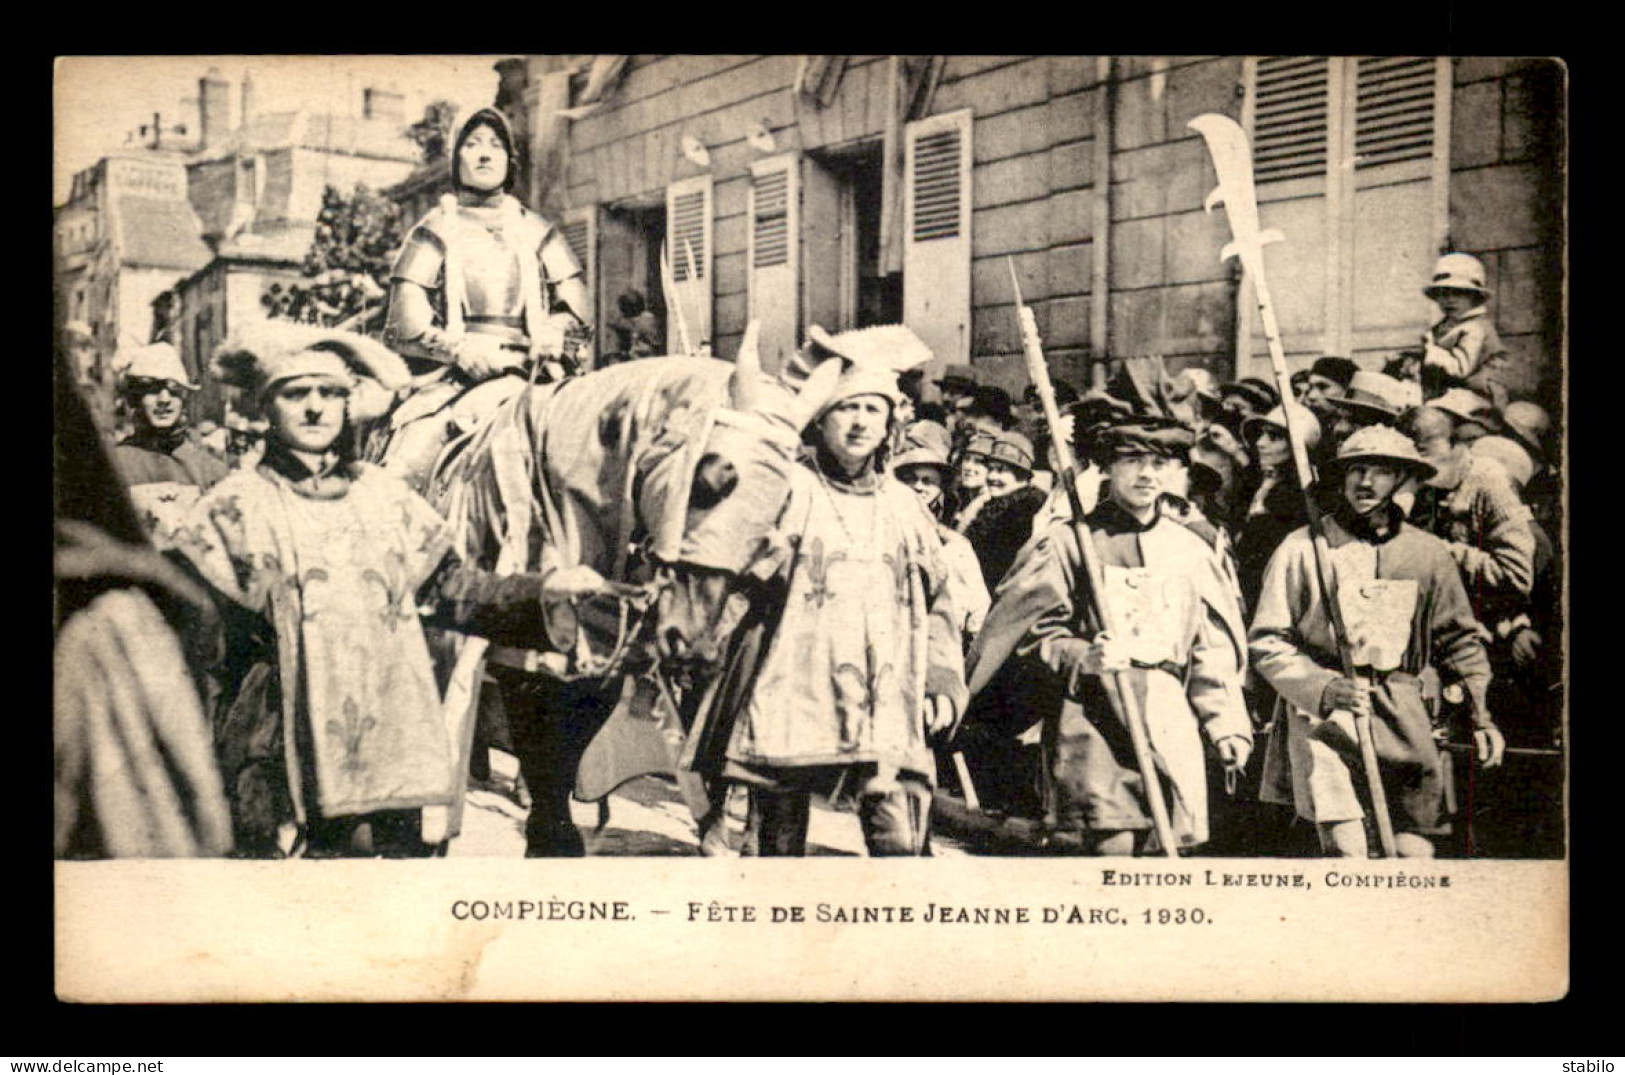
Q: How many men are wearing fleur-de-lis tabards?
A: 2